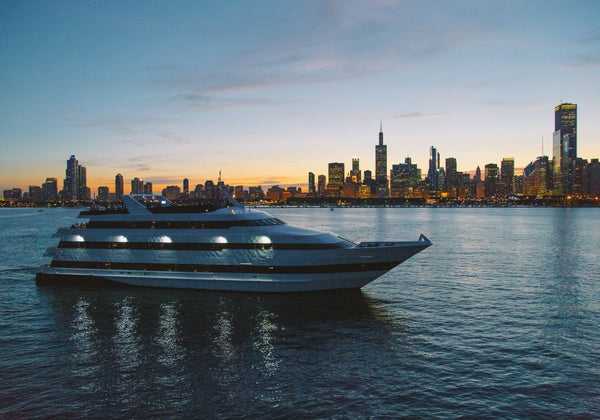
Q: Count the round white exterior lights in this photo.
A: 5